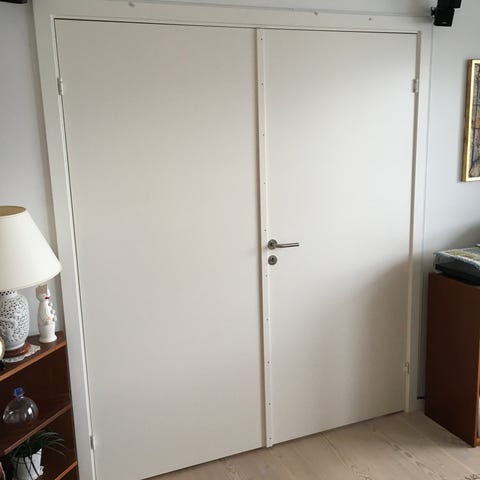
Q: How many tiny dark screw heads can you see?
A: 10